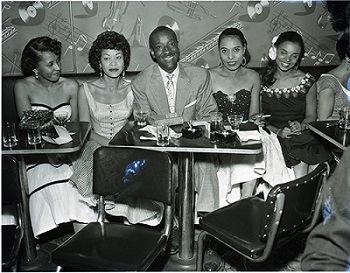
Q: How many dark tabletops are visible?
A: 3